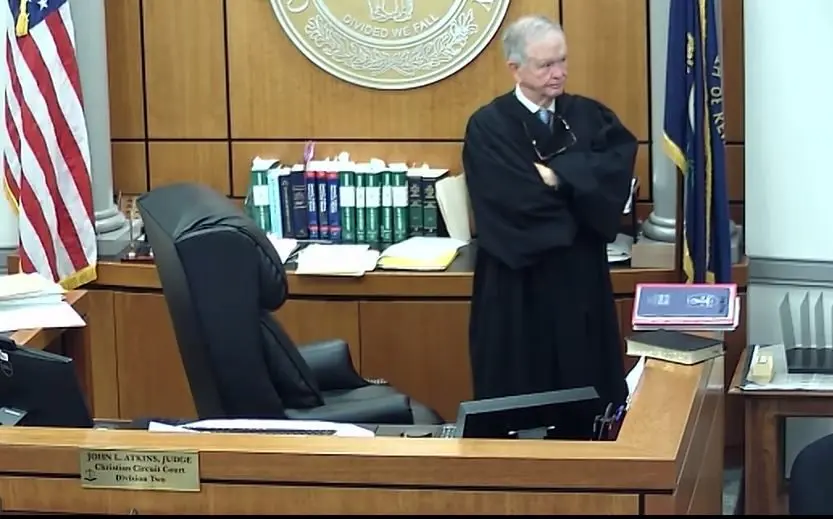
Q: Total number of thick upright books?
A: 14